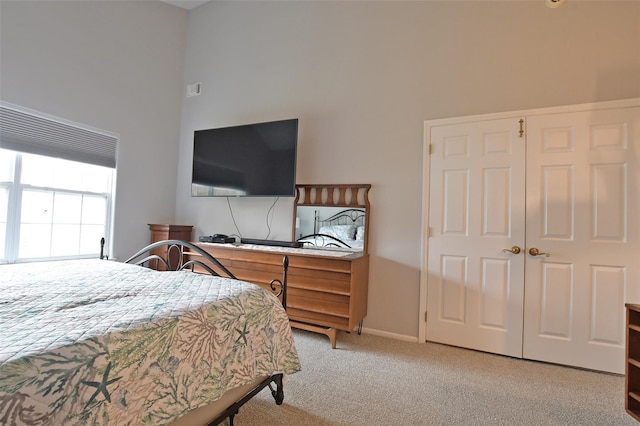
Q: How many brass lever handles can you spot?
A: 2